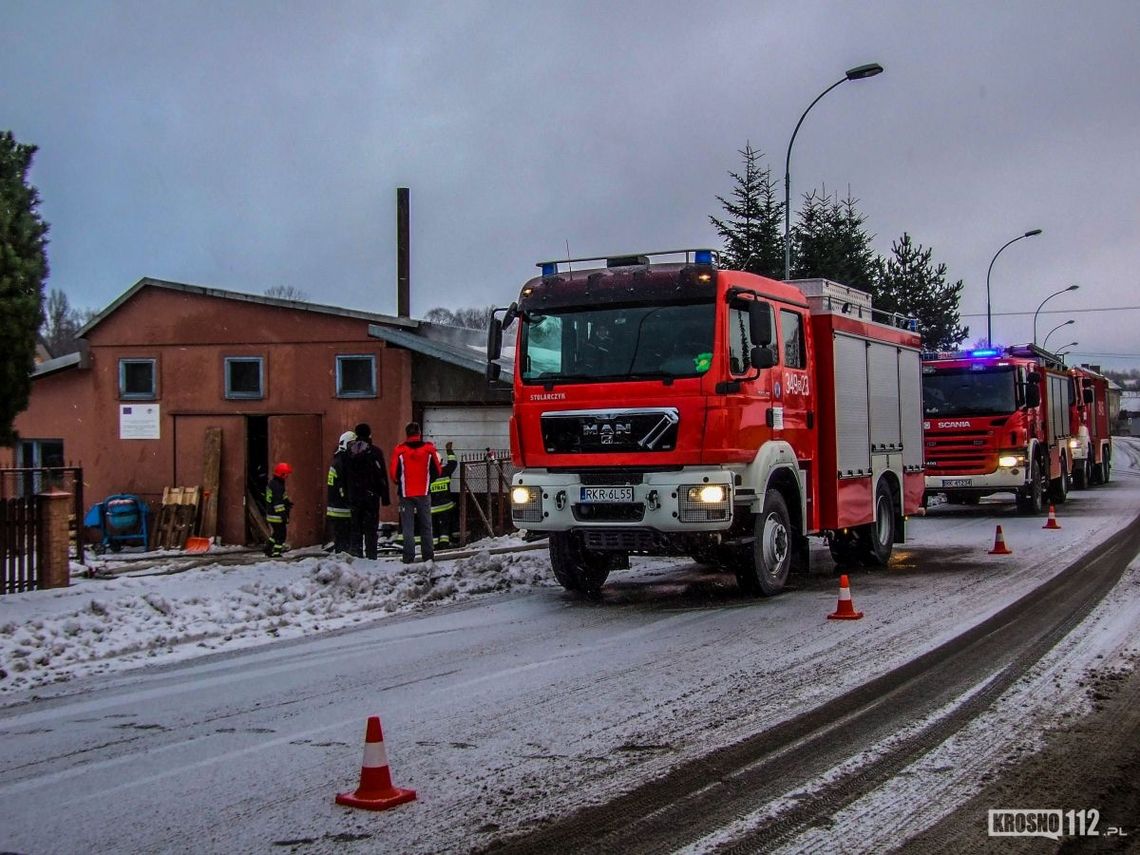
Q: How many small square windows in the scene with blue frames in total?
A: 3